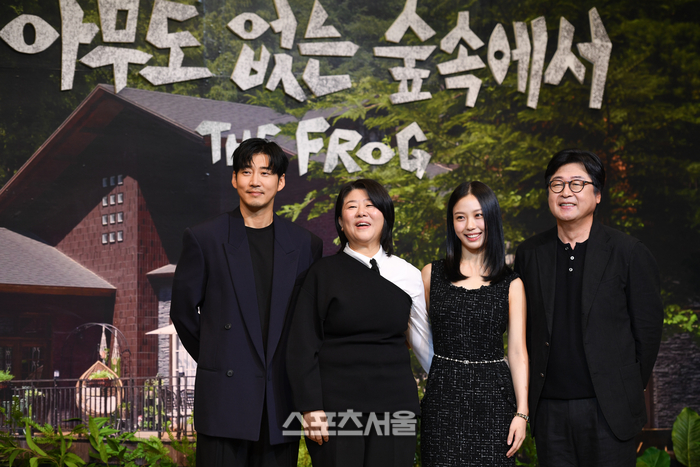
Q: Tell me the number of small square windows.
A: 12